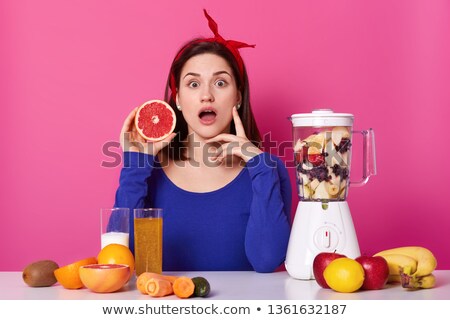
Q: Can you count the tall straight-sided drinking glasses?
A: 2